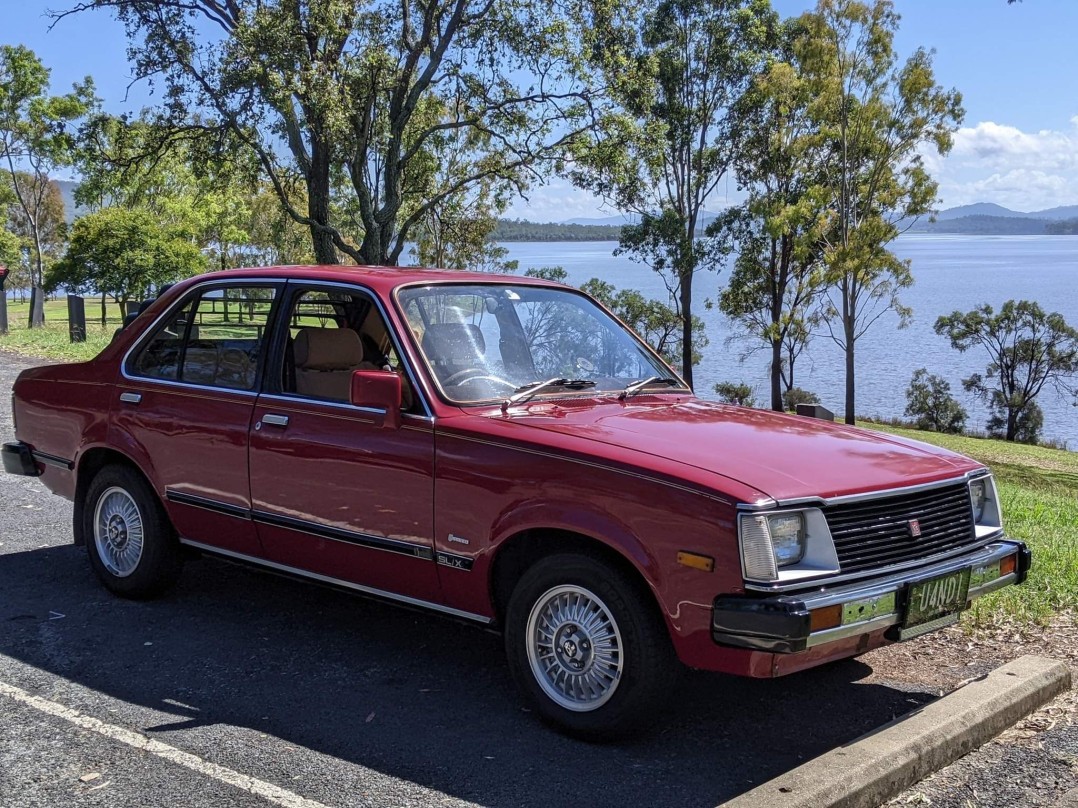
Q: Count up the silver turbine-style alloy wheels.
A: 2